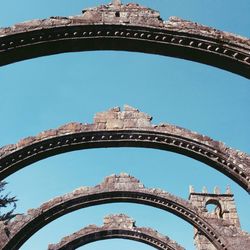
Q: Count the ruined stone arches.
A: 4